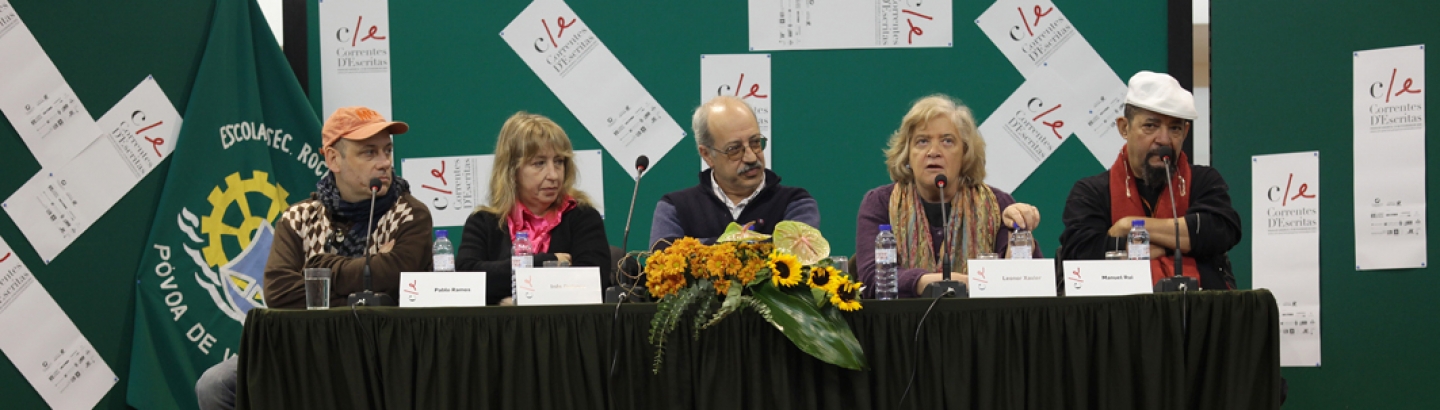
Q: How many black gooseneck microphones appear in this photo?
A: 4